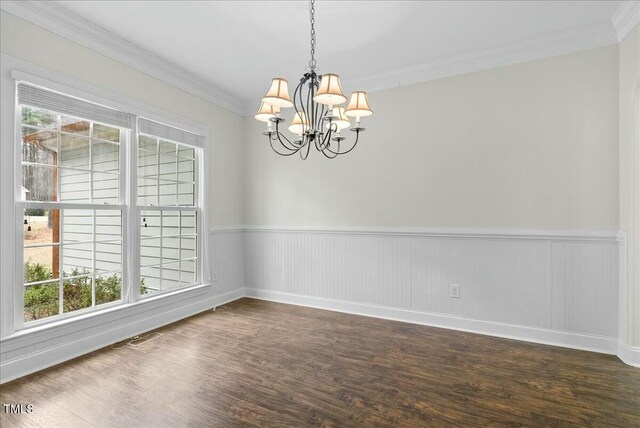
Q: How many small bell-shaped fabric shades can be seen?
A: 6